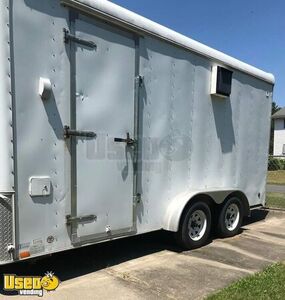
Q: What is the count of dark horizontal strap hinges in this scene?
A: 3